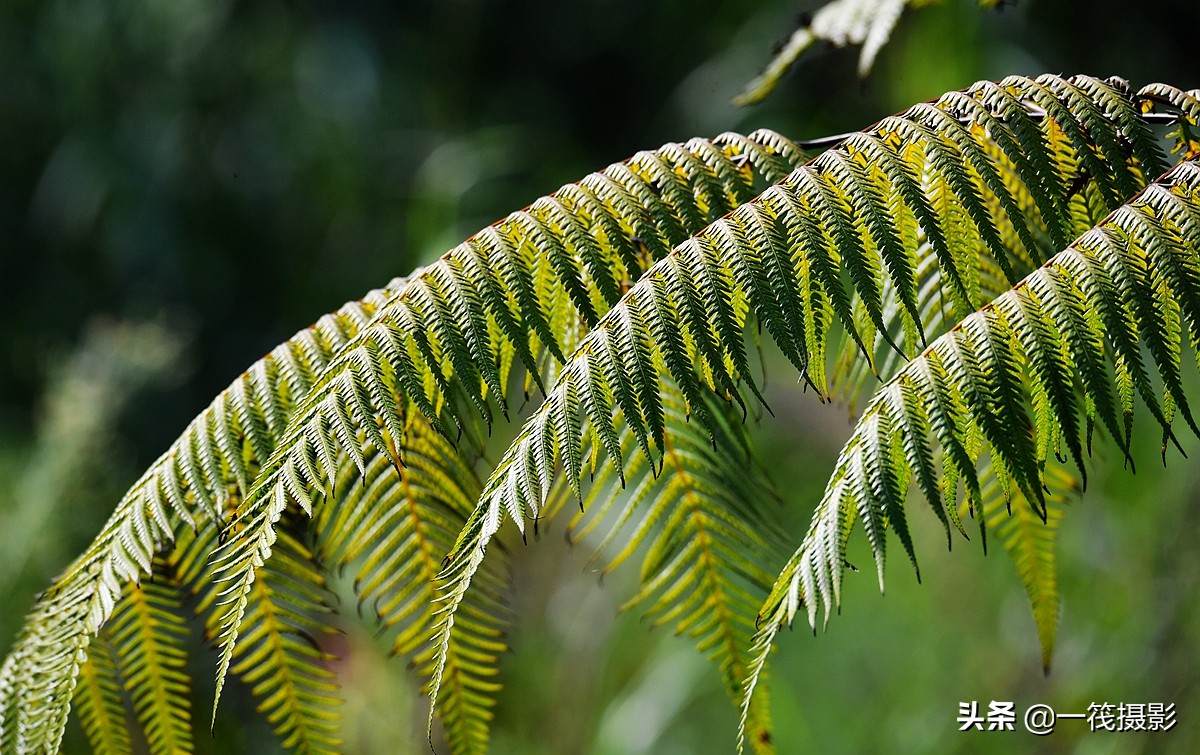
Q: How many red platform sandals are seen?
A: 0